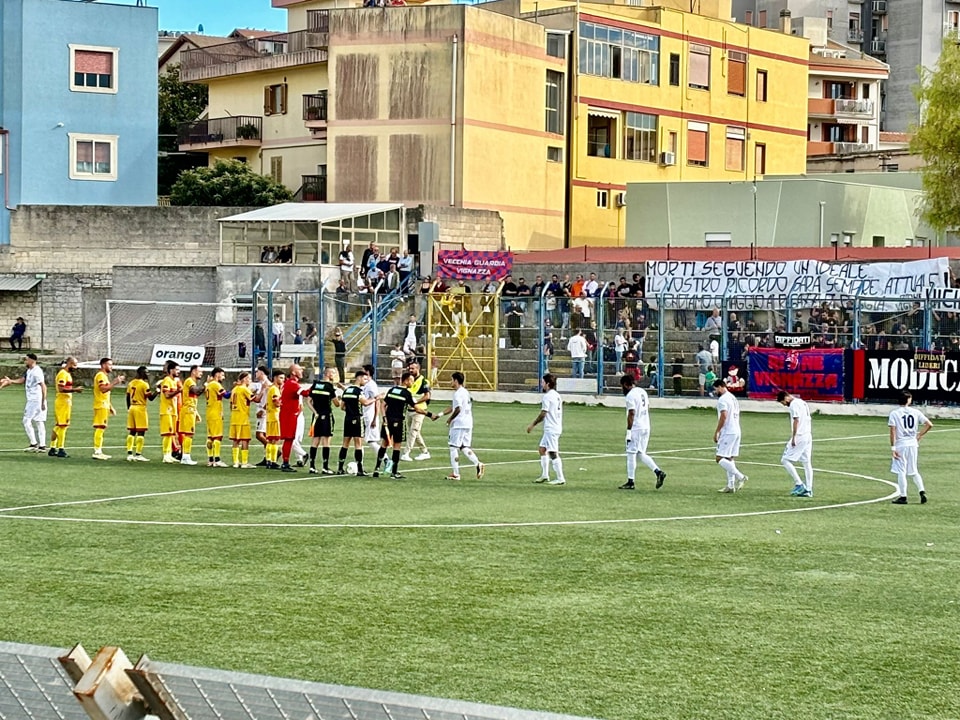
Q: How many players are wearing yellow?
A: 8